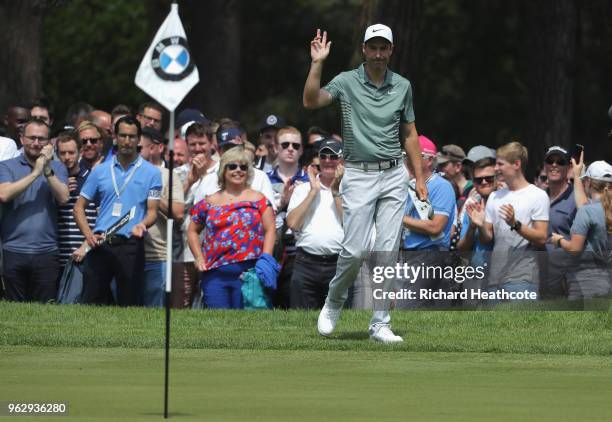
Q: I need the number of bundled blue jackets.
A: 1